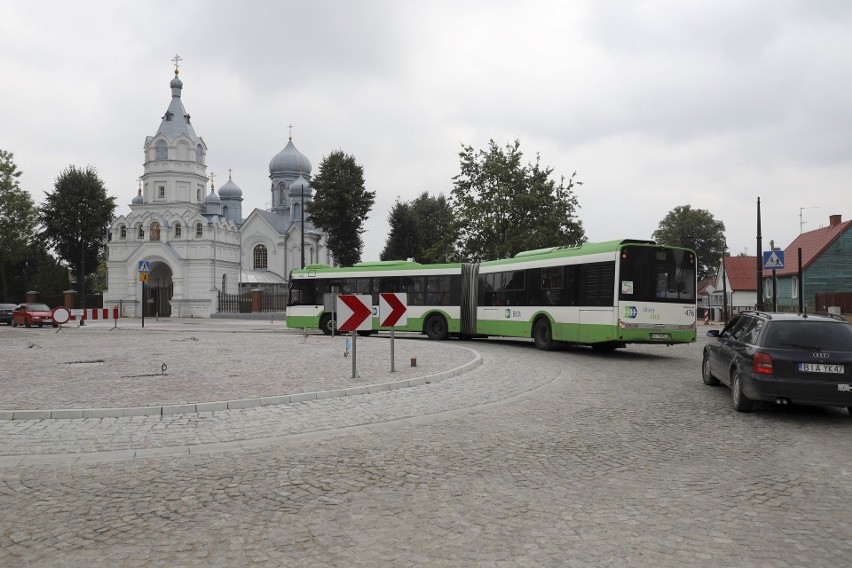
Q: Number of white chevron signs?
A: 2